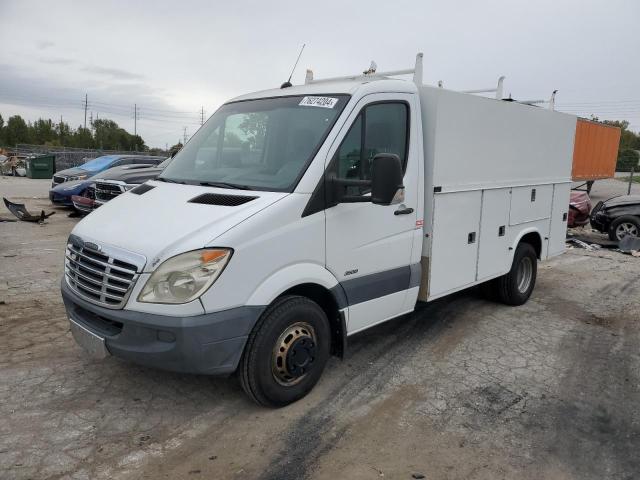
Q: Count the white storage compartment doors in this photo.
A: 4